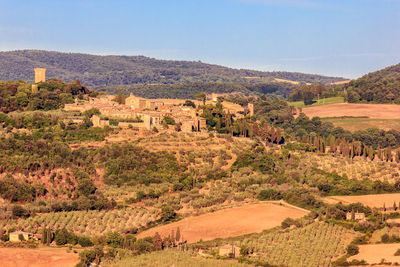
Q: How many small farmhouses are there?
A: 3